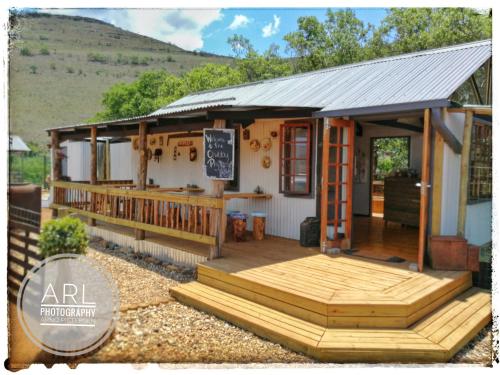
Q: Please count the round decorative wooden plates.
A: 3